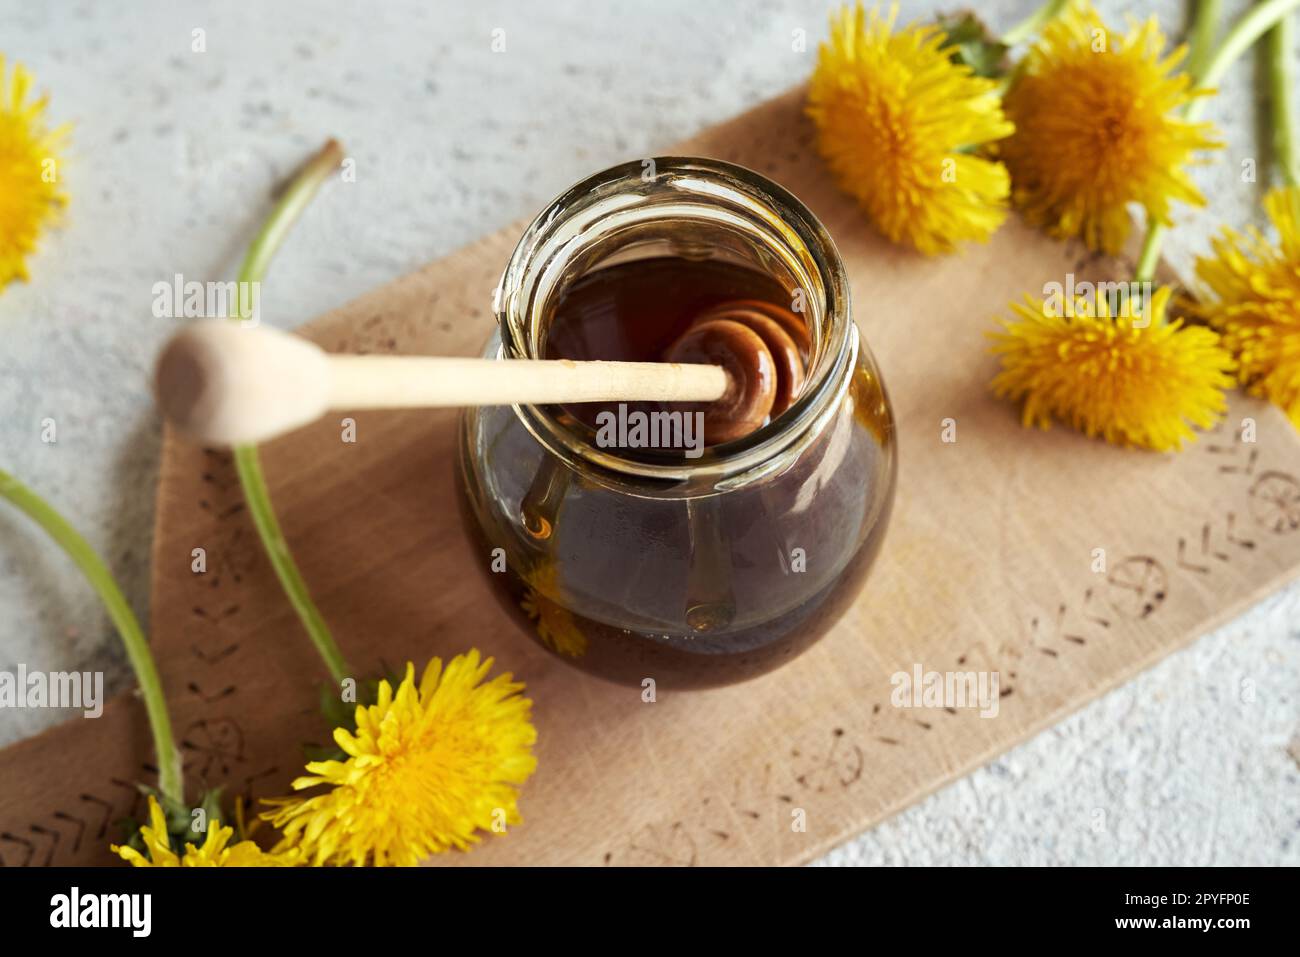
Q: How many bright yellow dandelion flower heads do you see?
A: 7